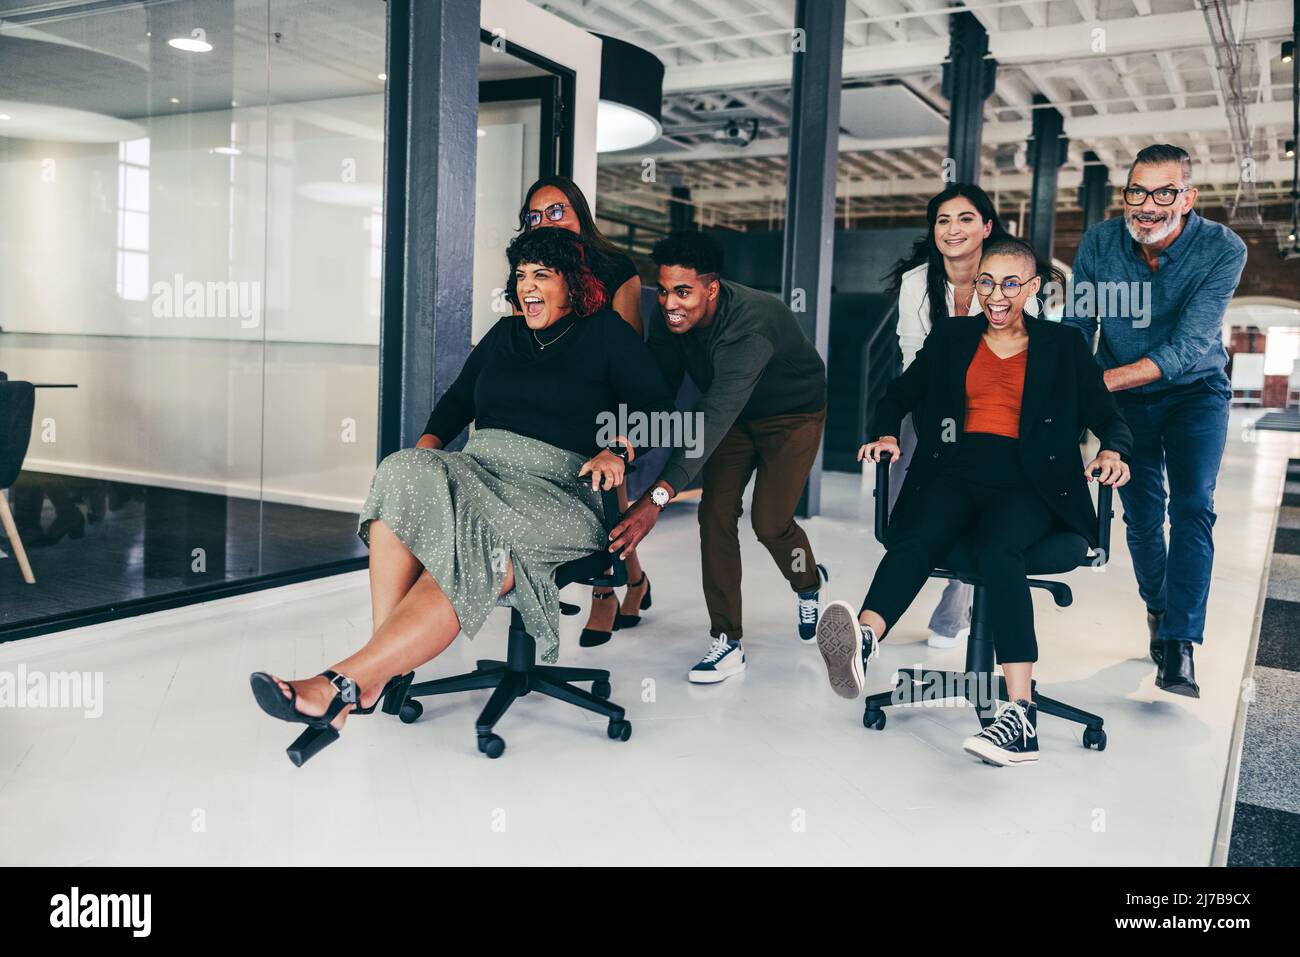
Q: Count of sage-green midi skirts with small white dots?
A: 1